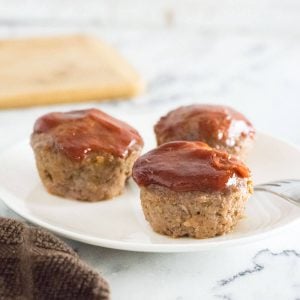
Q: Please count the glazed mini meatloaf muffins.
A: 3